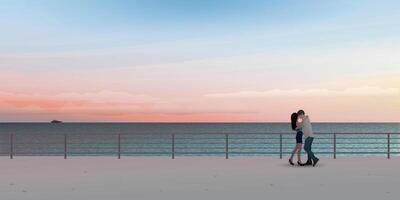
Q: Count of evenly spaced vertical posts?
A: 8